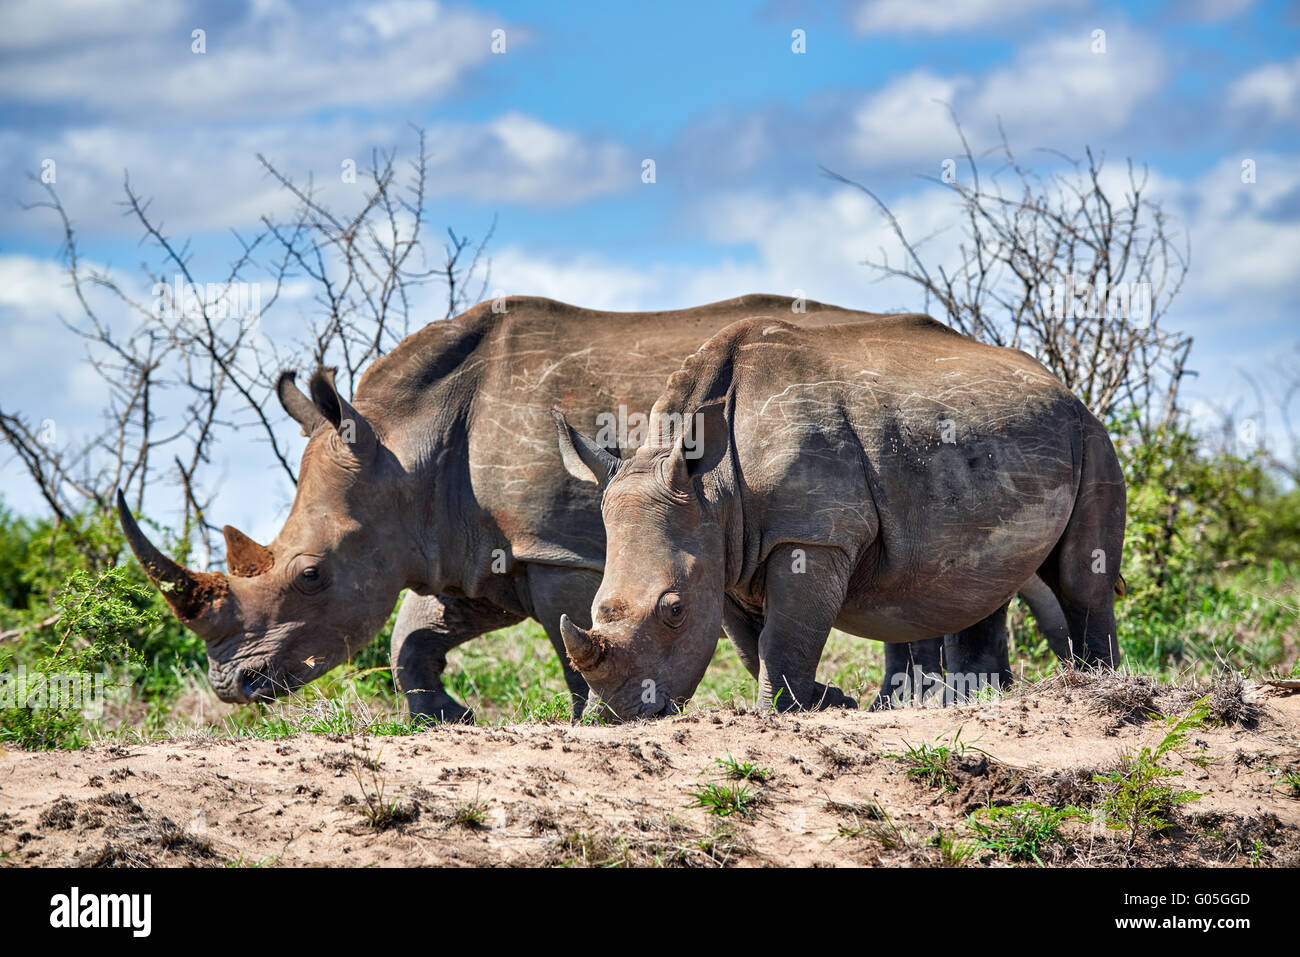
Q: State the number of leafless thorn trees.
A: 2